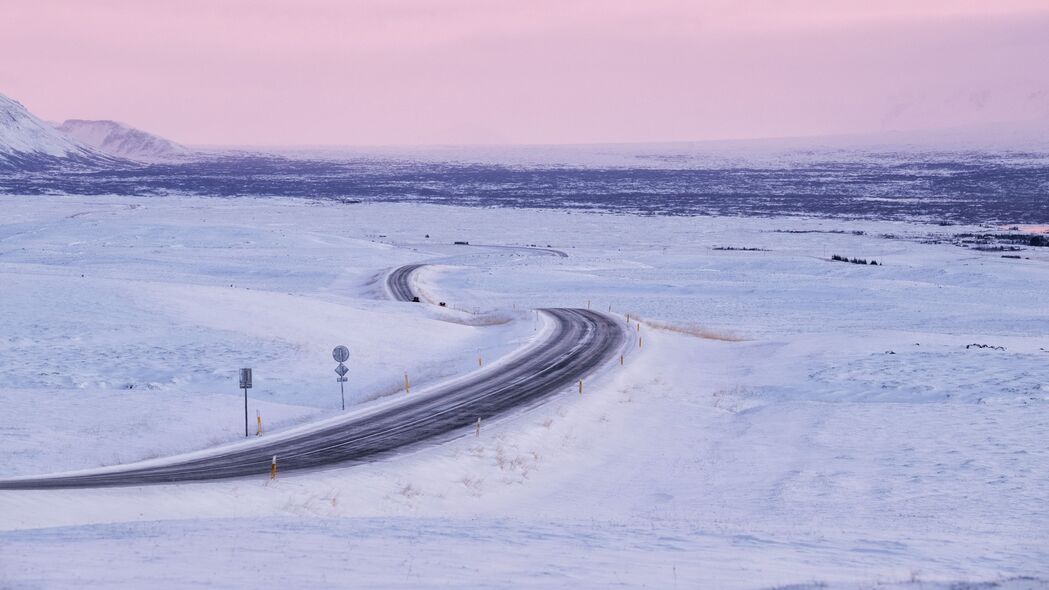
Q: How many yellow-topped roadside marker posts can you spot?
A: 12